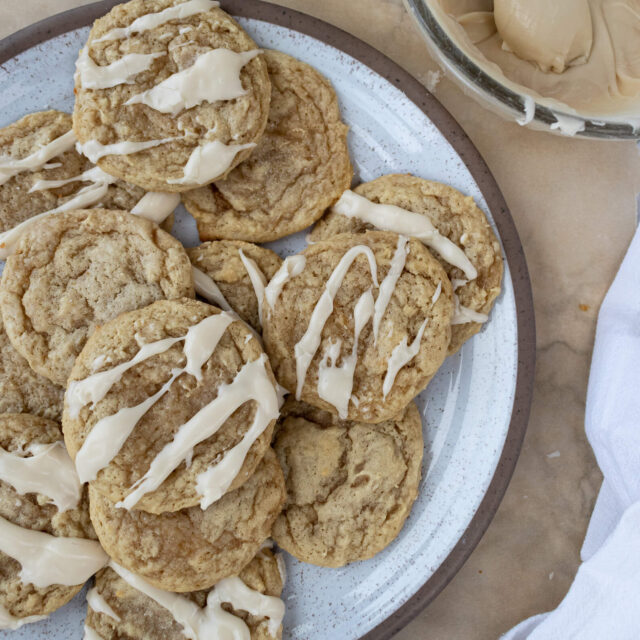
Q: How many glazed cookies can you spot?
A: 8